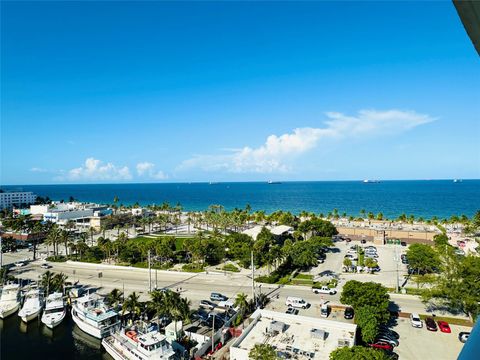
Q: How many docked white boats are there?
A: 5